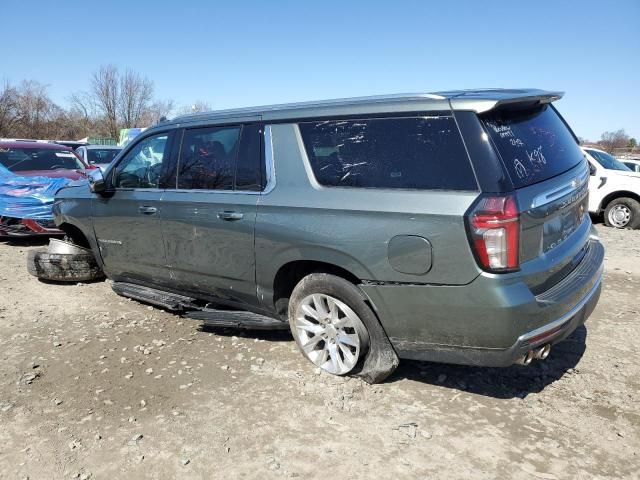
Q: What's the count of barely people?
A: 0